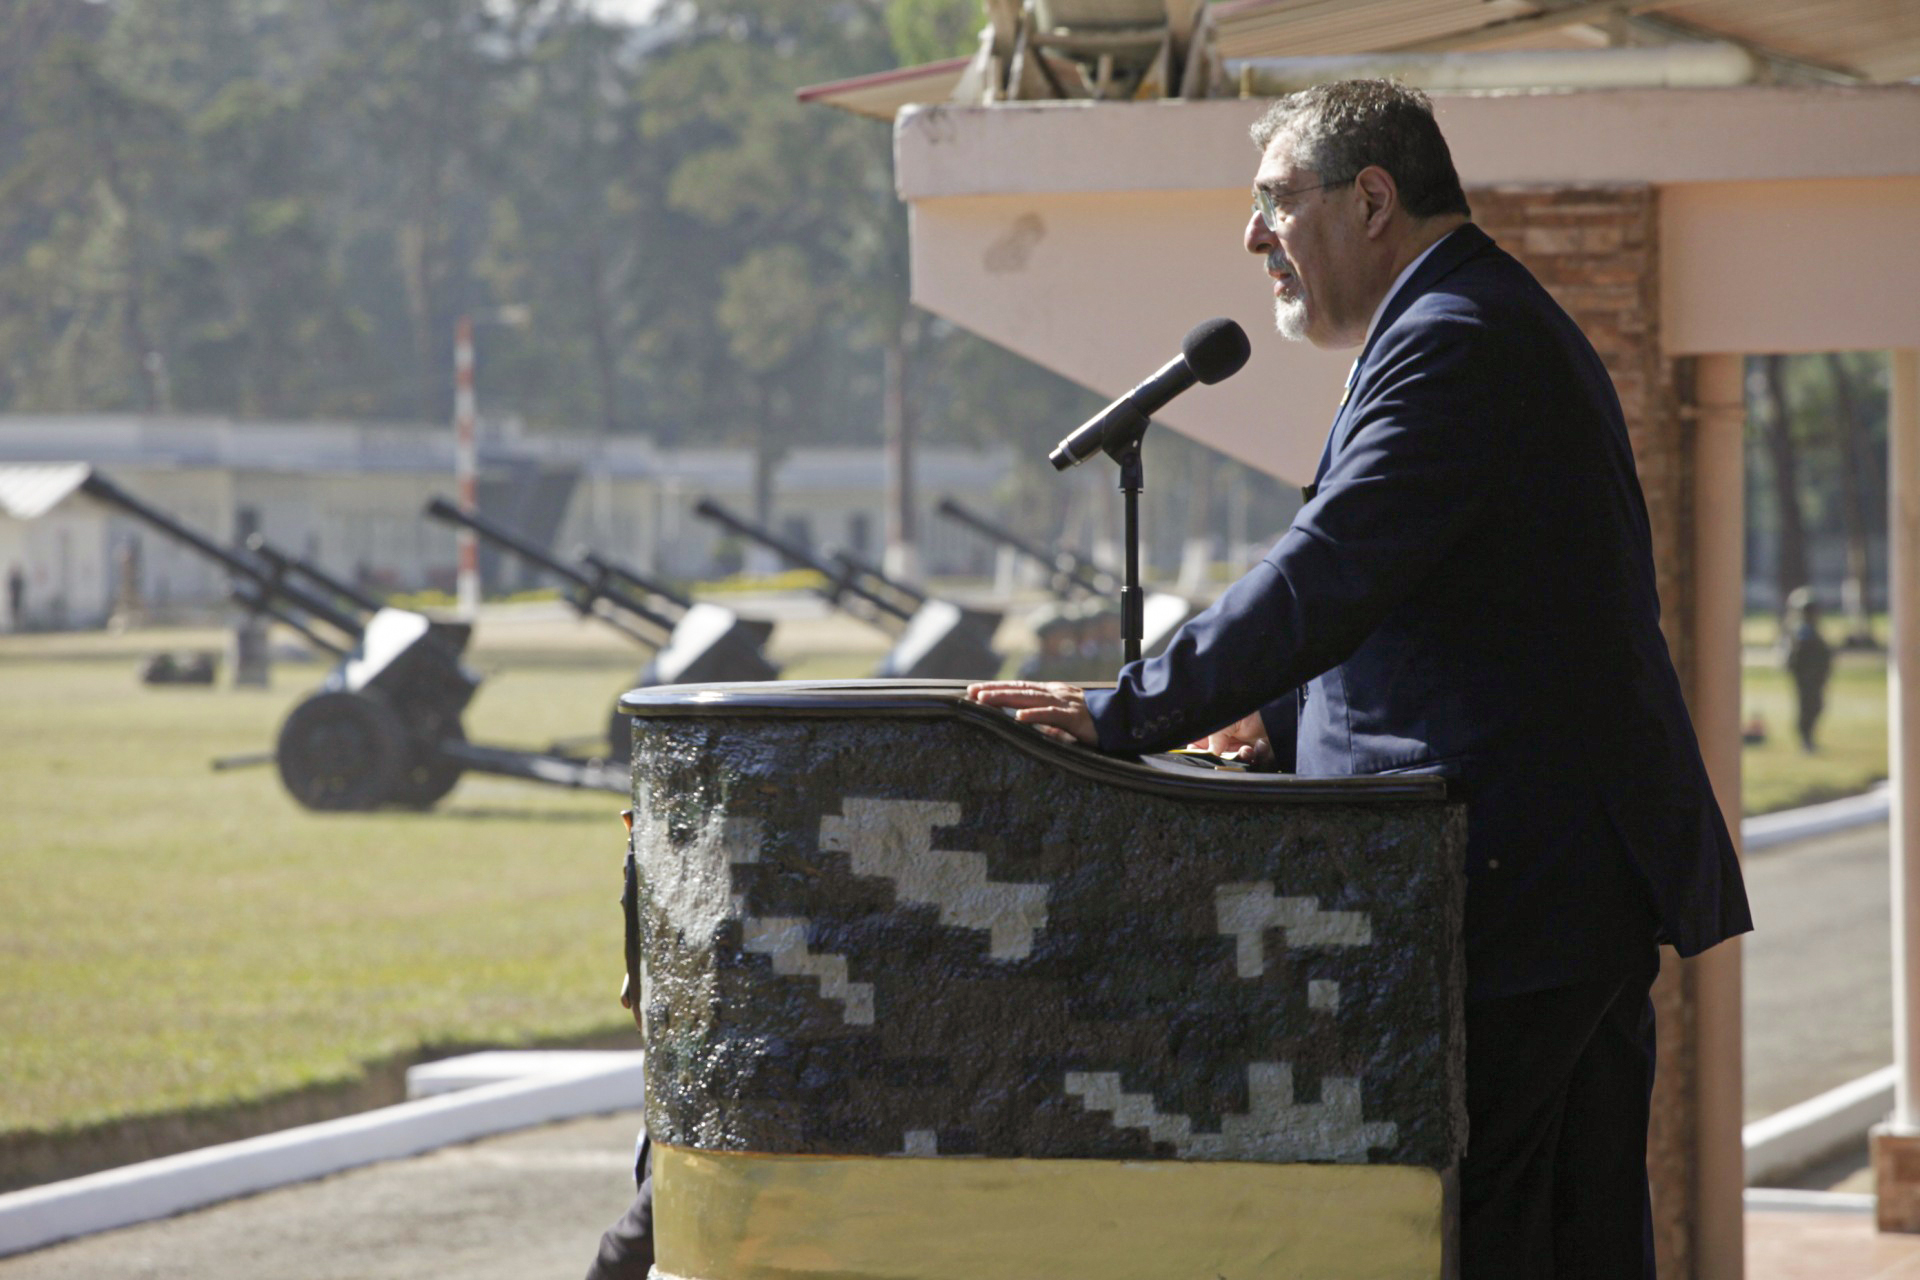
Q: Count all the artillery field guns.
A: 4